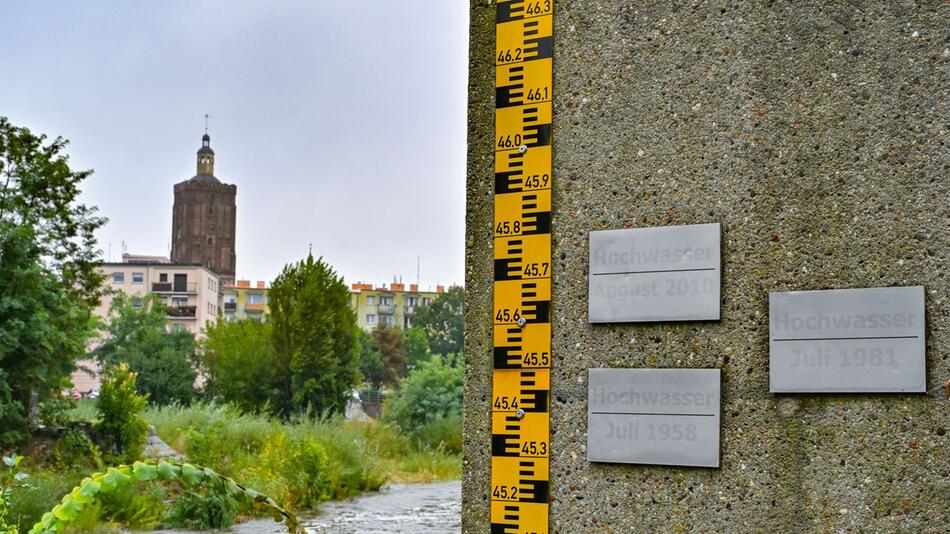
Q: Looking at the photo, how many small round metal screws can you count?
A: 3